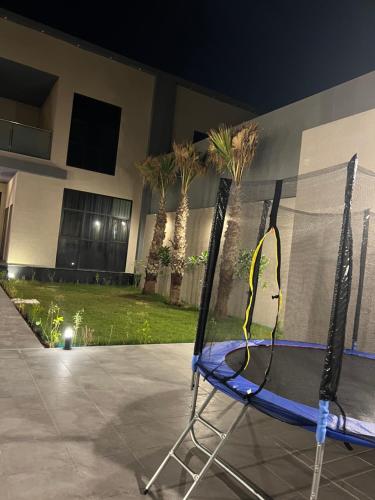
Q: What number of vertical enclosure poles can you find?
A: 4